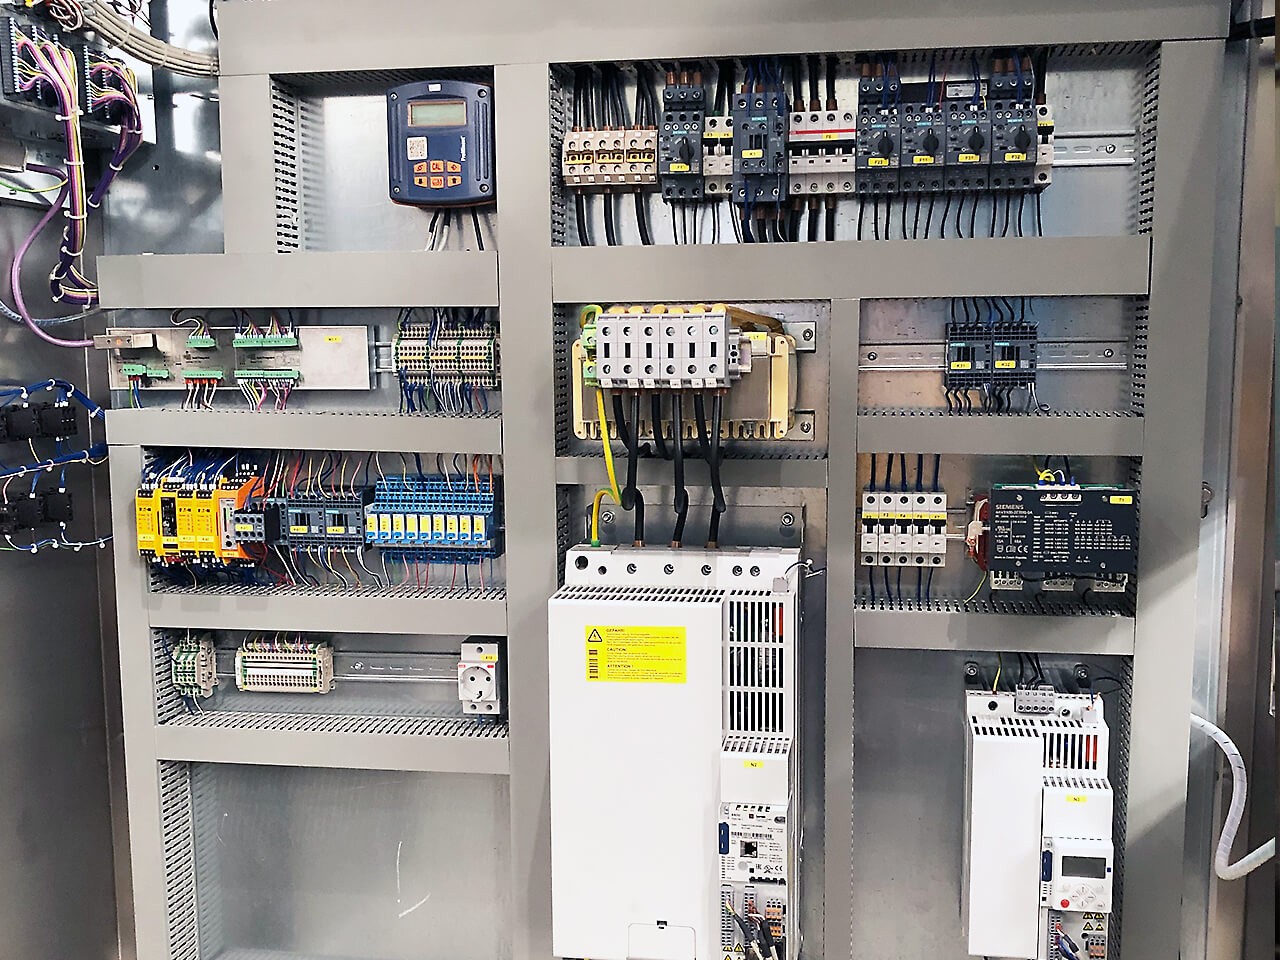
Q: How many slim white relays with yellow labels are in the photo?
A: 9